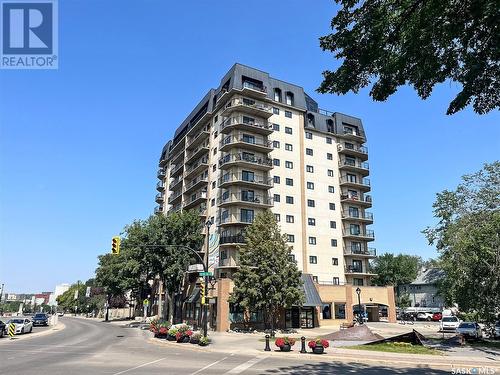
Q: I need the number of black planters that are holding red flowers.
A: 4